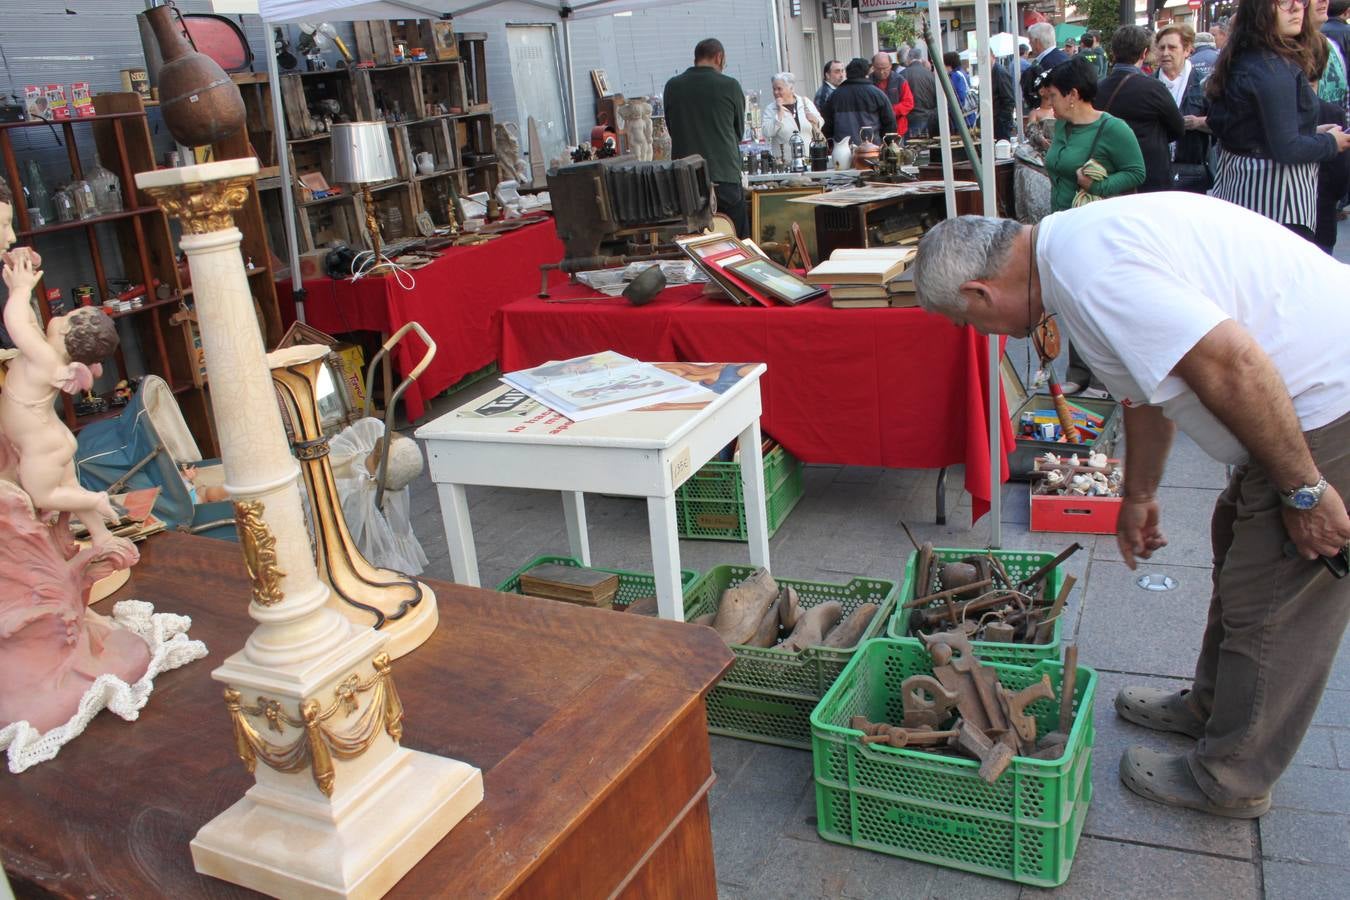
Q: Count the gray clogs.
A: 2